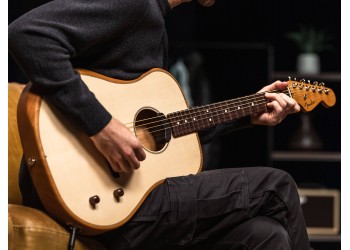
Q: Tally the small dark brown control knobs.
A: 2